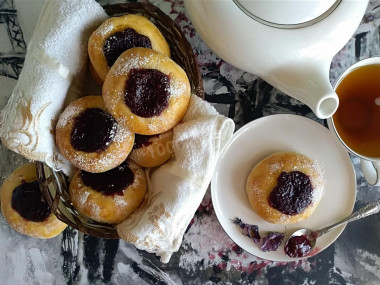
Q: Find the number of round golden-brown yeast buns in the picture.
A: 7